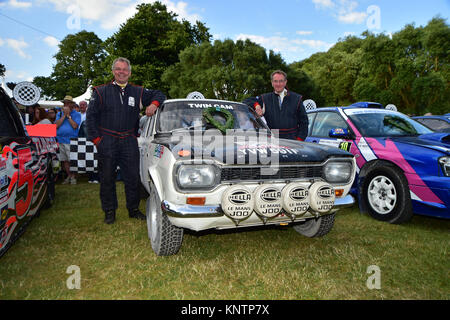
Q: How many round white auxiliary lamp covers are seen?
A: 4